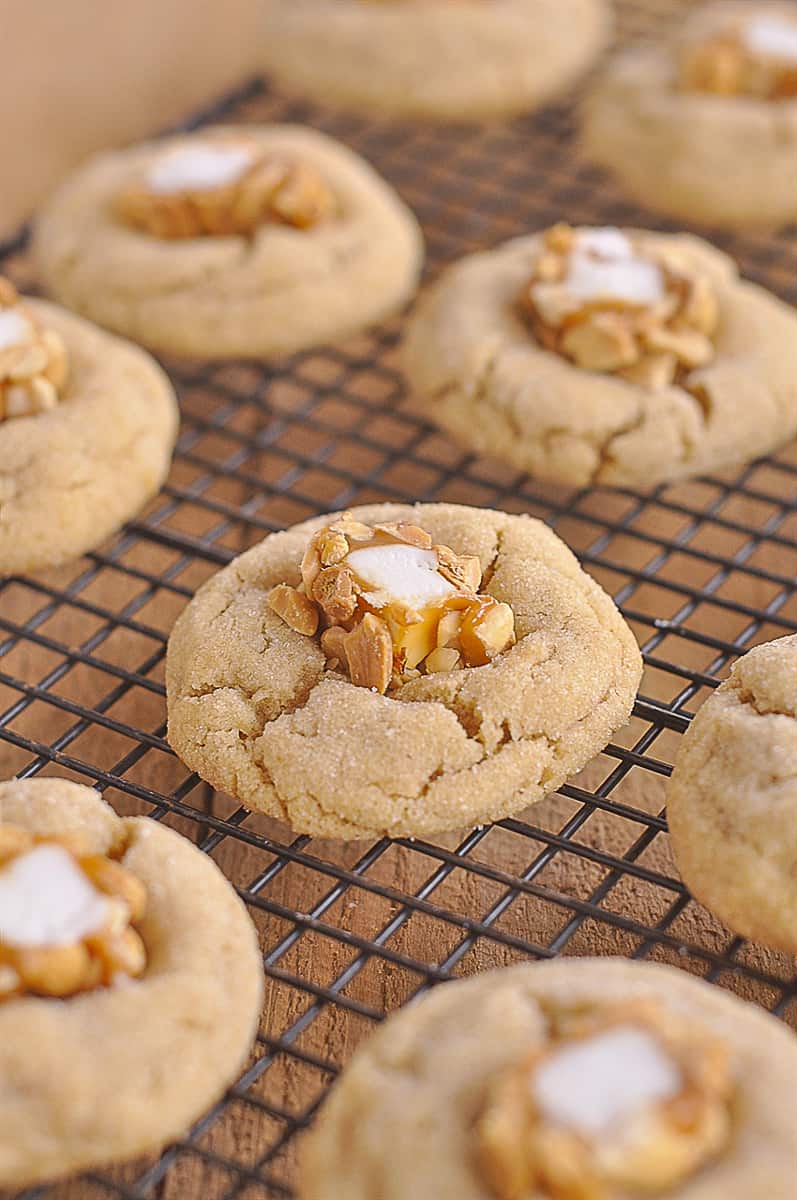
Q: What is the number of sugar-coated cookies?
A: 9